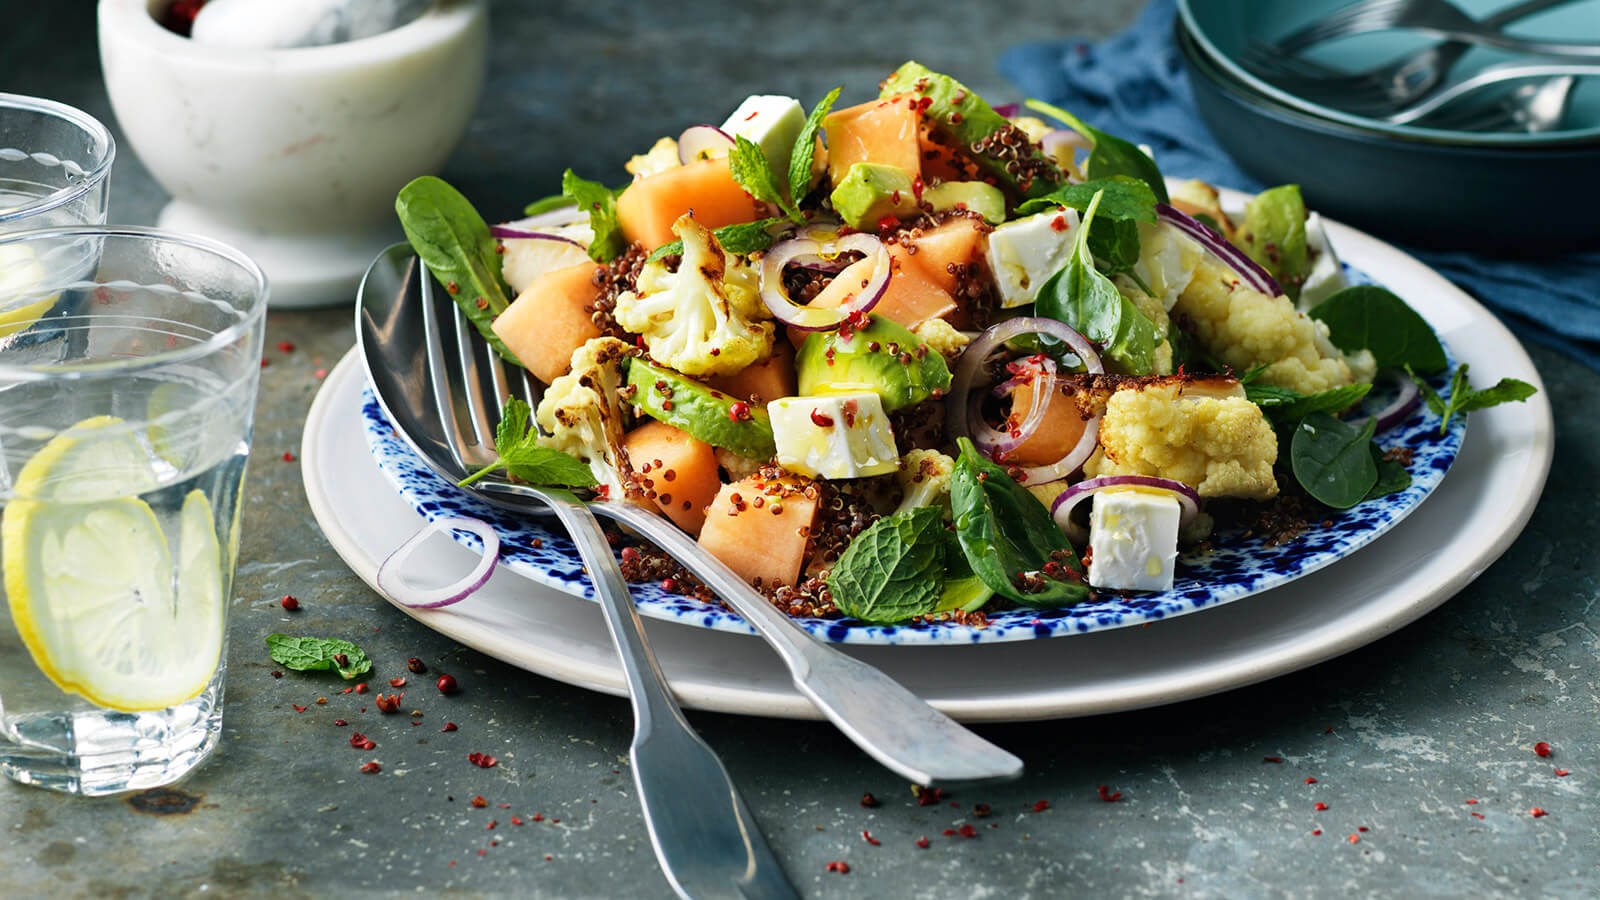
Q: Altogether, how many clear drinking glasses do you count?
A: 2